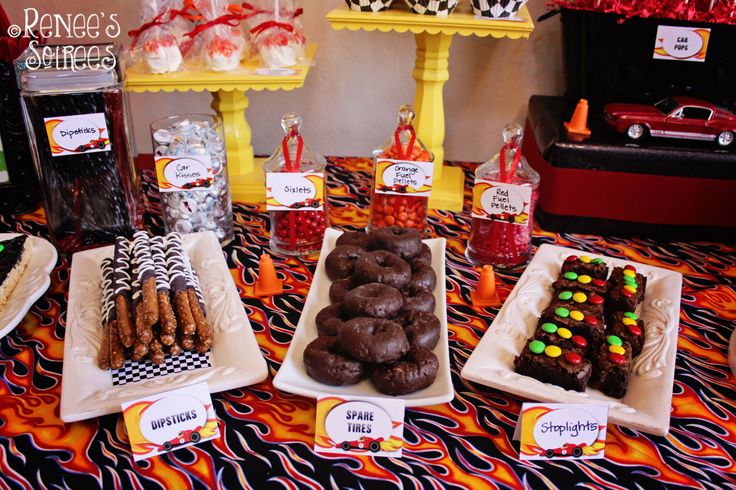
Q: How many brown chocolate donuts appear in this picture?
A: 14